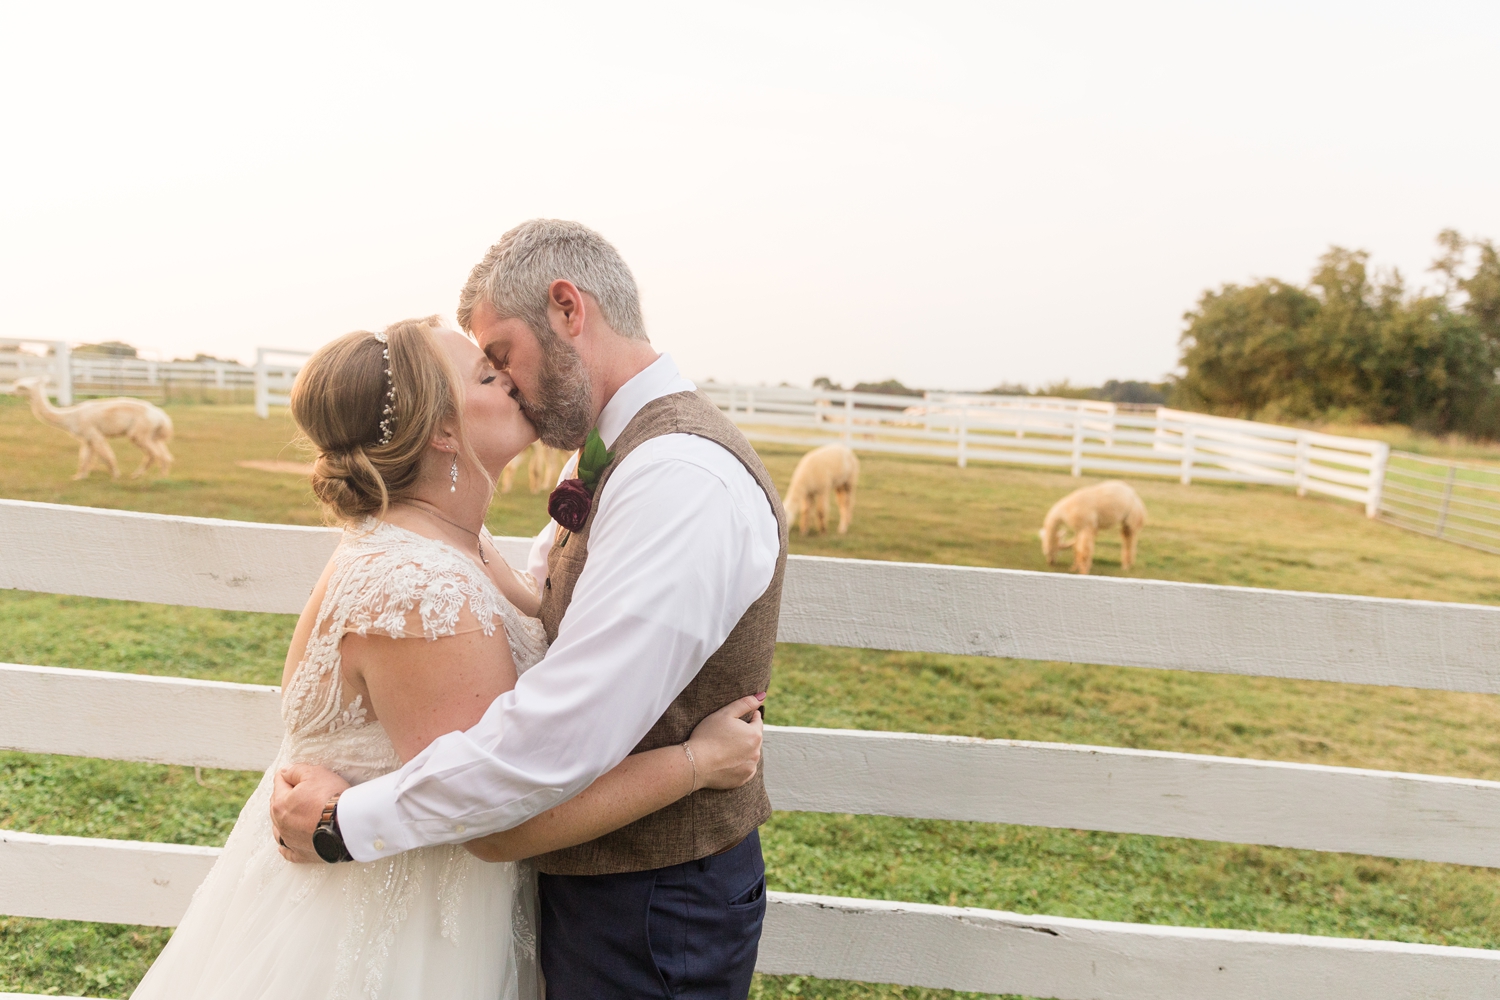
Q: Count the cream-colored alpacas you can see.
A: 4